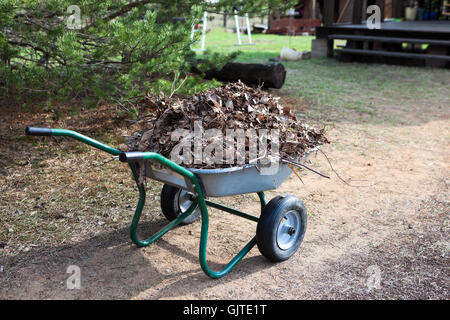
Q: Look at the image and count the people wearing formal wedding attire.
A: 0